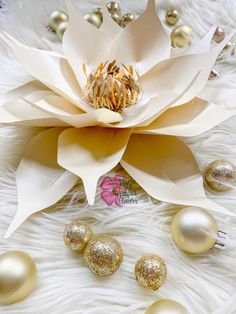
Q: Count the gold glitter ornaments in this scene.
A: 4